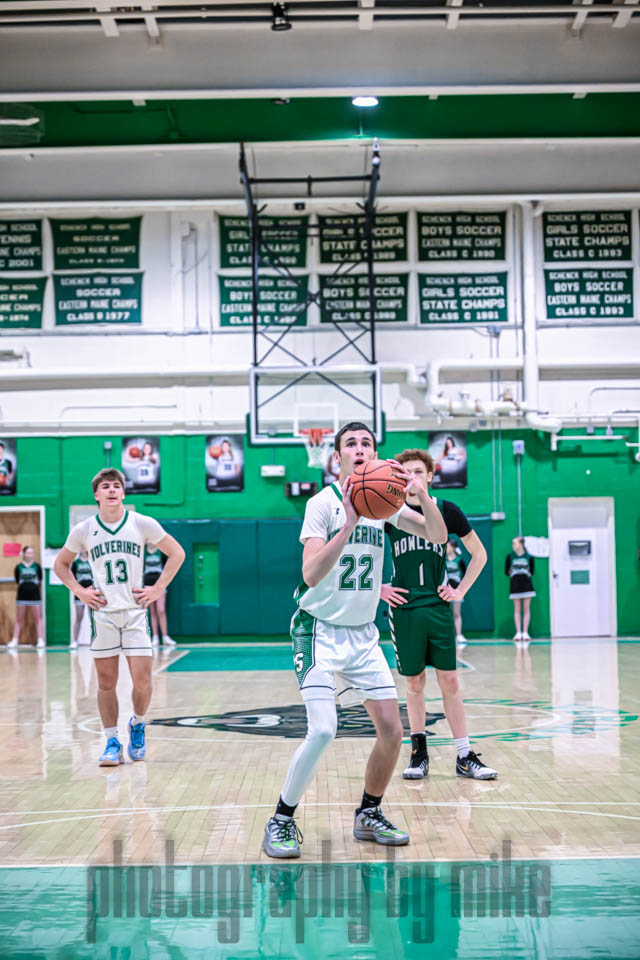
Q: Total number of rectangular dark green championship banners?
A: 12